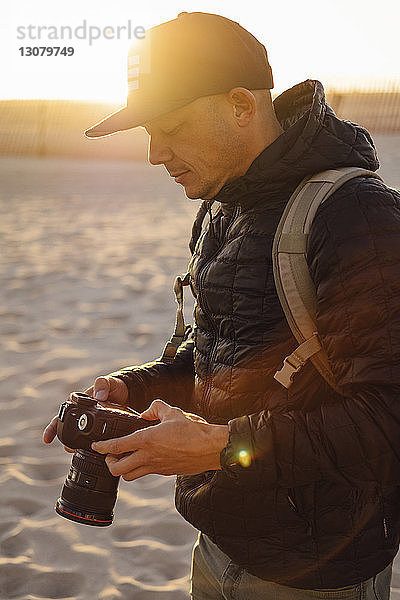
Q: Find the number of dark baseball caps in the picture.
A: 1